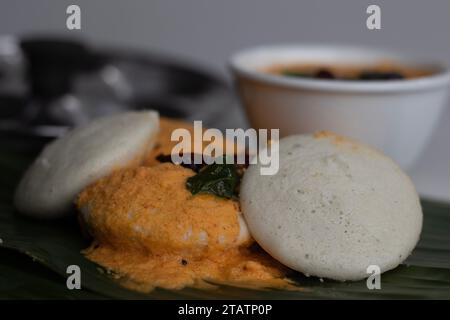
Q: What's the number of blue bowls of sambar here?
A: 0